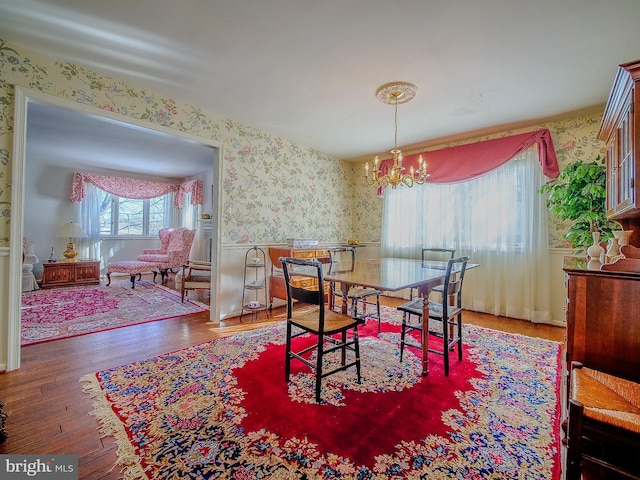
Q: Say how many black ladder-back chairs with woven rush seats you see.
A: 4